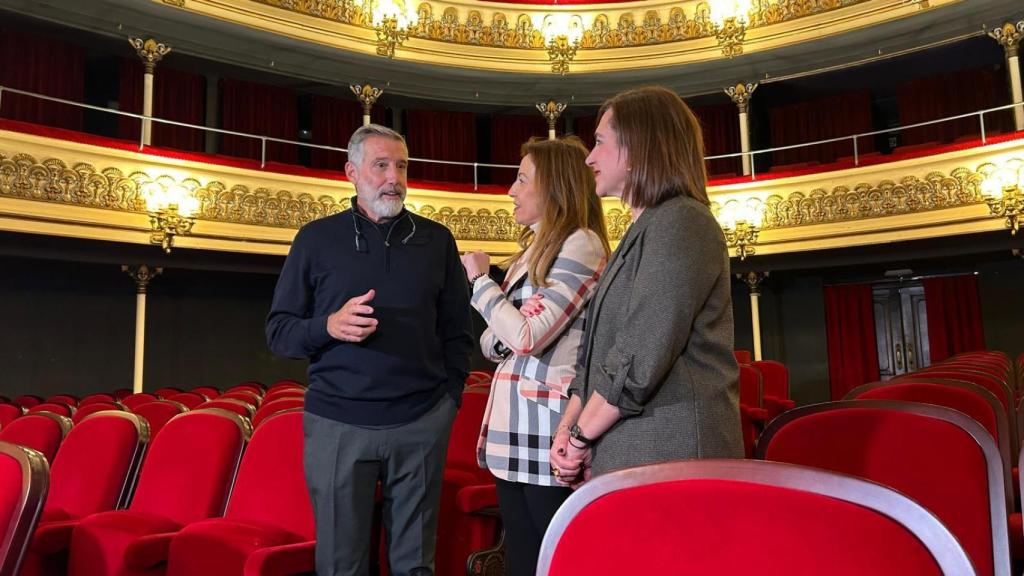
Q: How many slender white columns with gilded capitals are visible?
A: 7